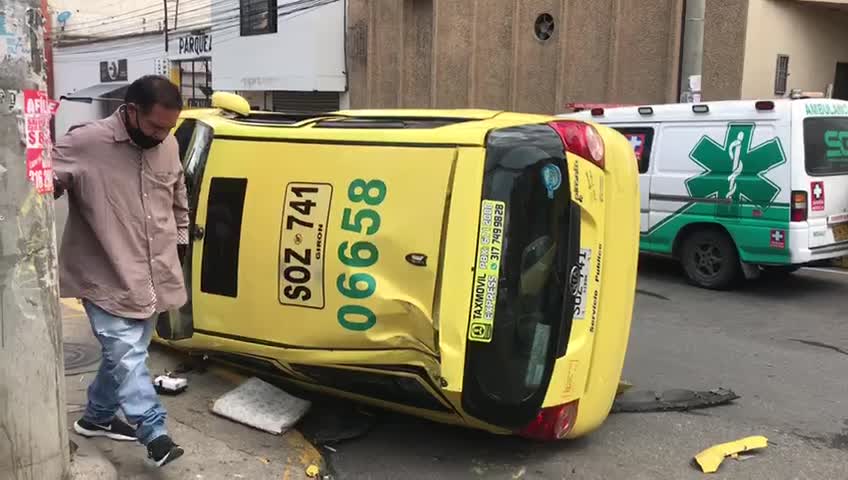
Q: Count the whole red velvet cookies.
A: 0